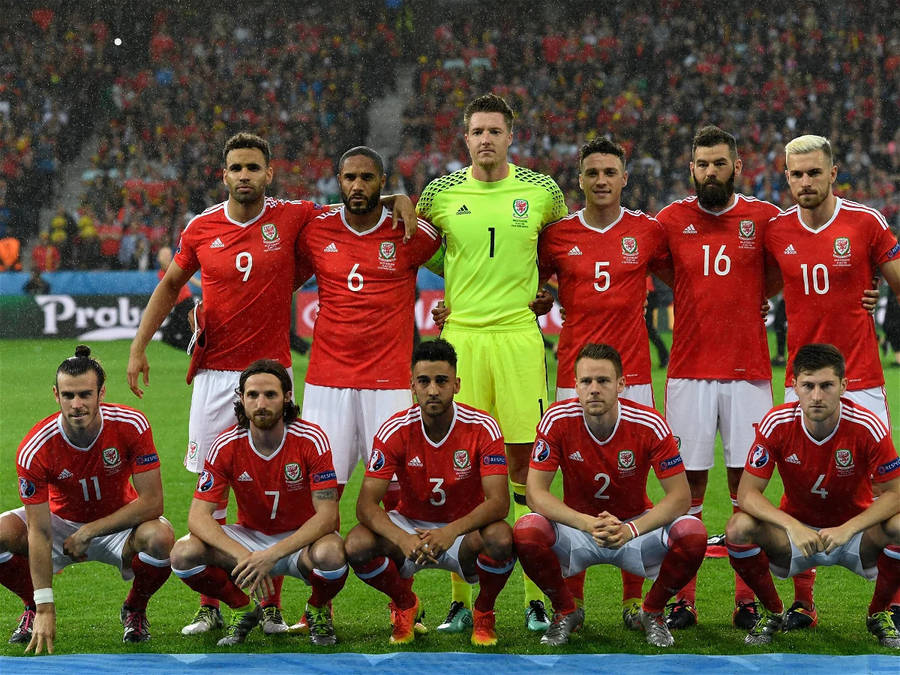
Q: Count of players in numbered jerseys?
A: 11